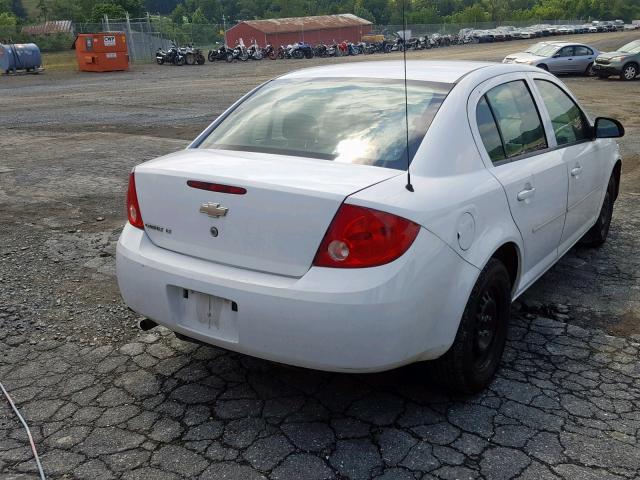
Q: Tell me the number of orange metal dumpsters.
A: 1